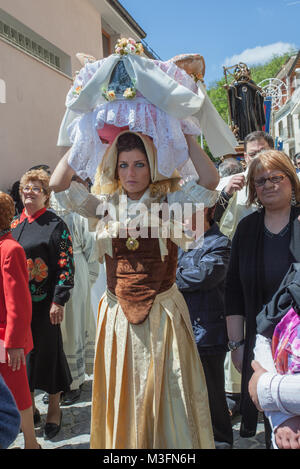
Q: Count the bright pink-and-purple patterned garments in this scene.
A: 1